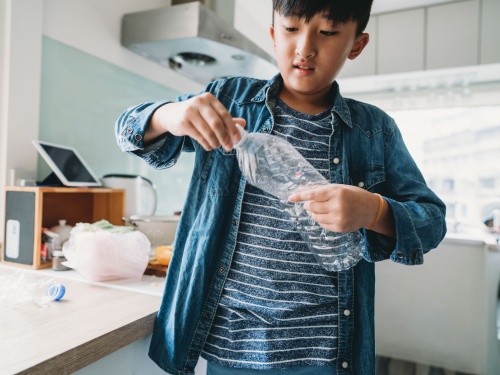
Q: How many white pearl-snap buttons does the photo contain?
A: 4